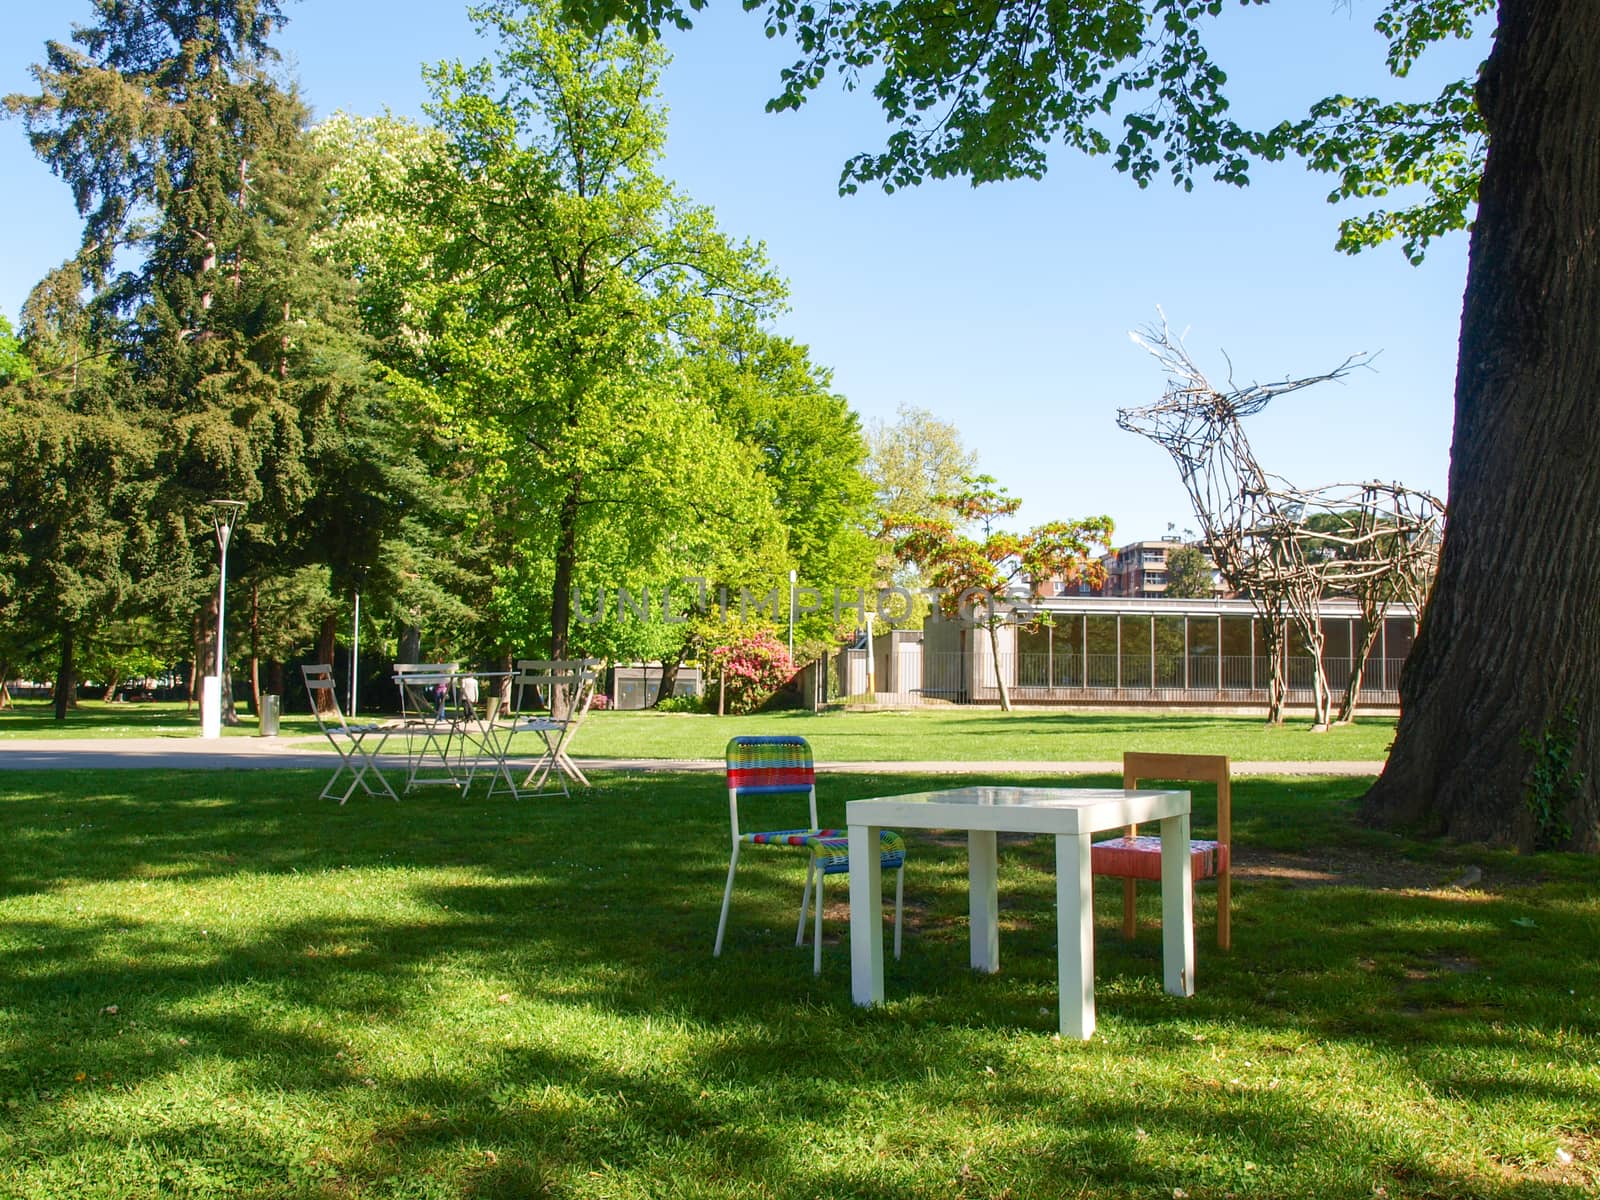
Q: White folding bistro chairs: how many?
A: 4